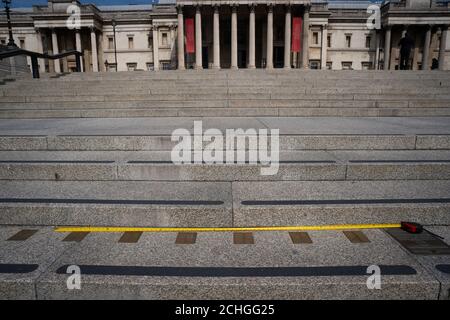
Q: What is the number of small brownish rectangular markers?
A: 7